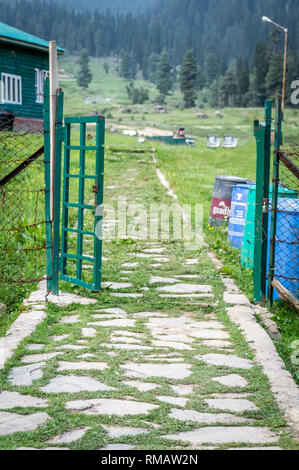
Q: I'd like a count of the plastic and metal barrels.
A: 4